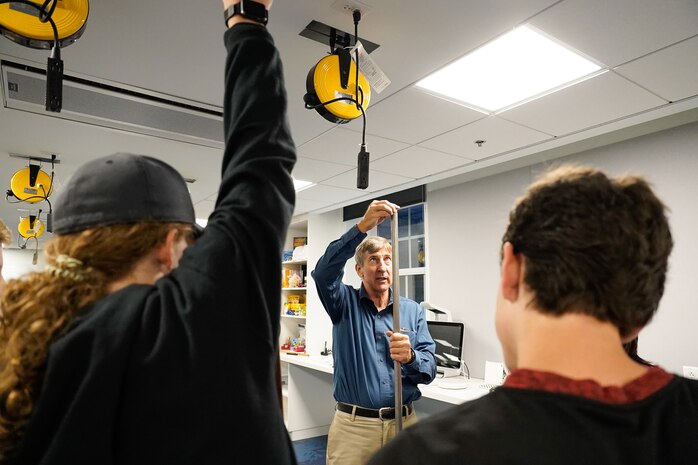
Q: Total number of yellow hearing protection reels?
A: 4